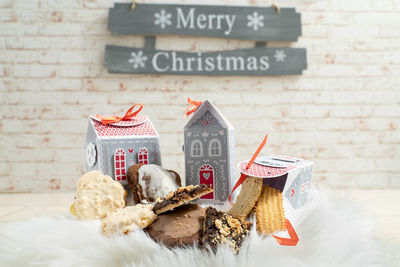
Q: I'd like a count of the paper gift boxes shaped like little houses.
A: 3